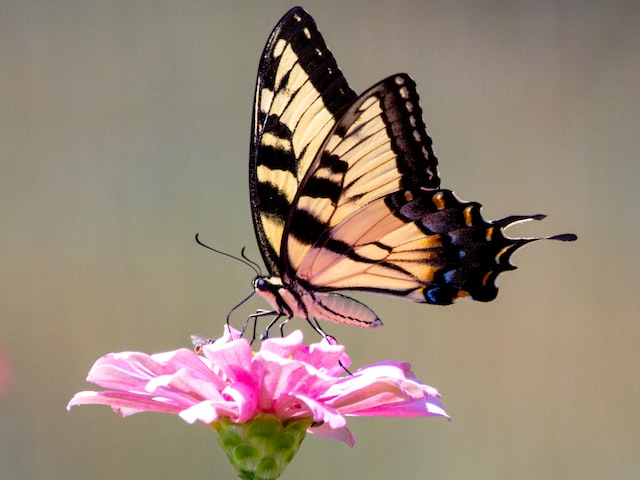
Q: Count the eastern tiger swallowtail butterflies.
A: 1